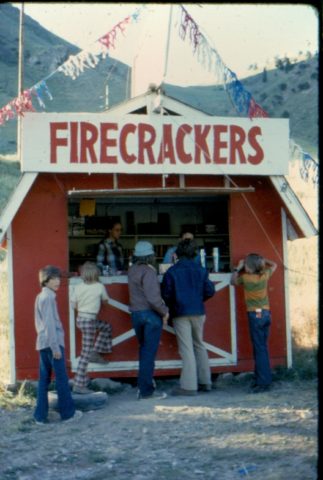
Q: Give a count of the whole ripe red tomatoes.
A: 0